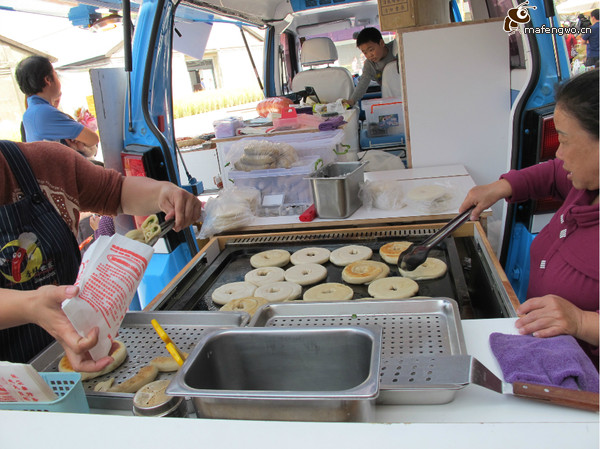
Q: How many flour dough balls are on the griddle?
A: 13